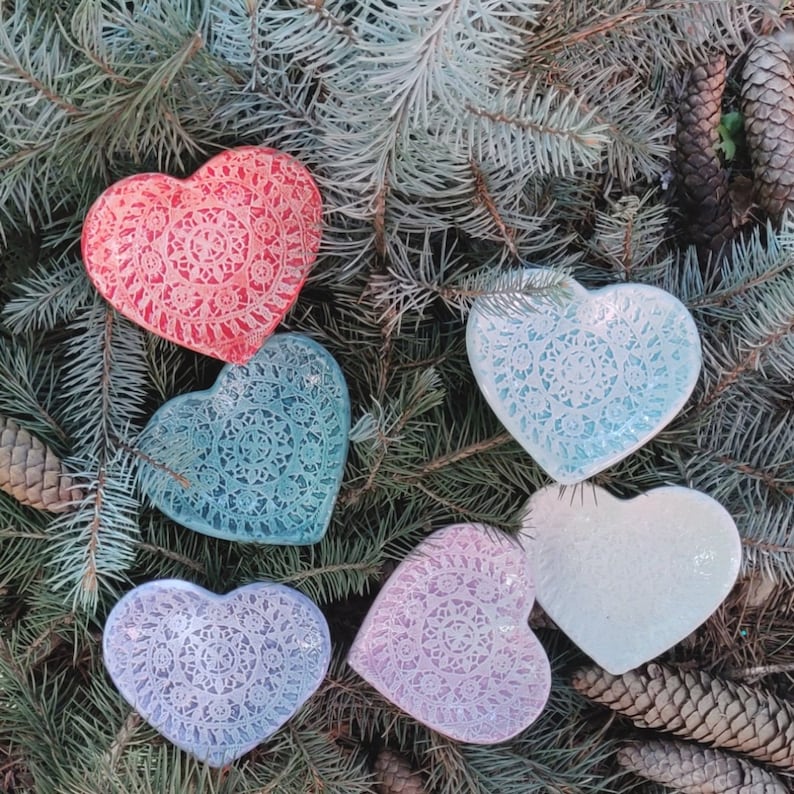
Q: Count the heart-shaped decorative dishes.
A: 6